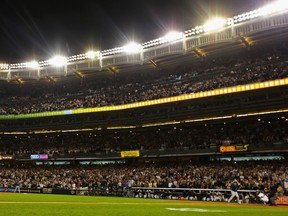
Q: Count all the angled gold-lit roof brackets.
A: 7